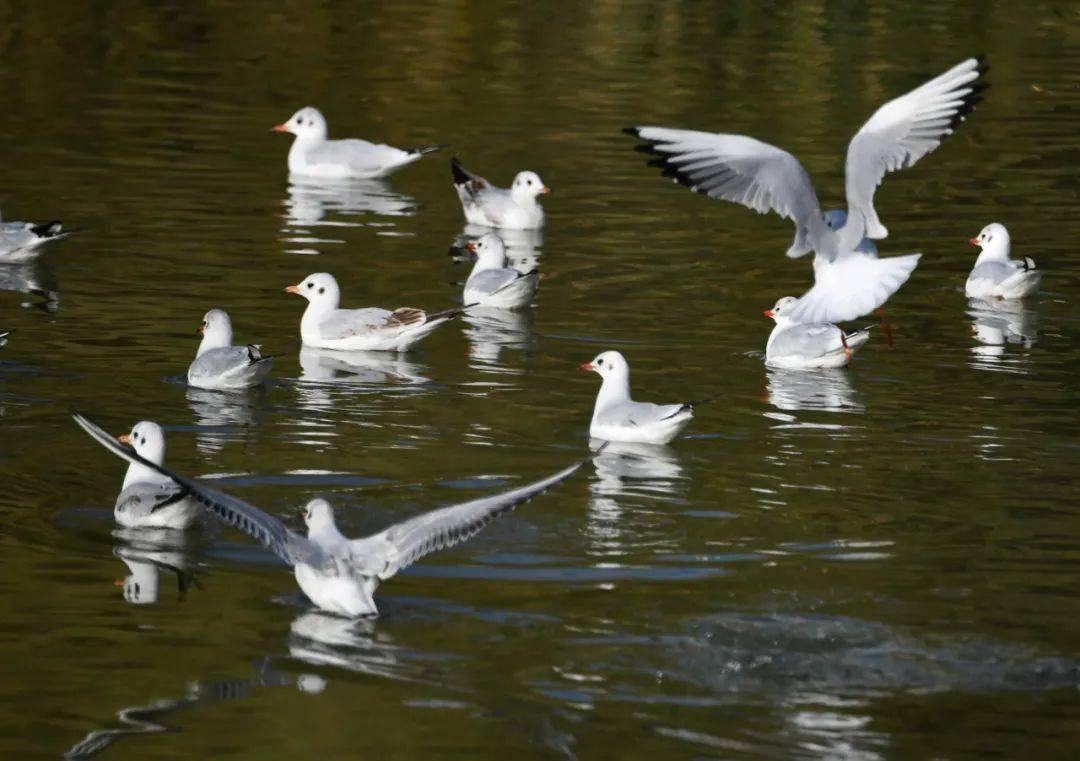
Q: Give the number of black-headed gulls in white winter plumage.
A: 12